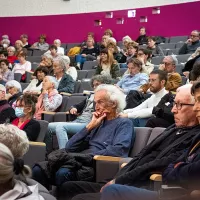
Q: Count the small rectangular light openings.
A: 6